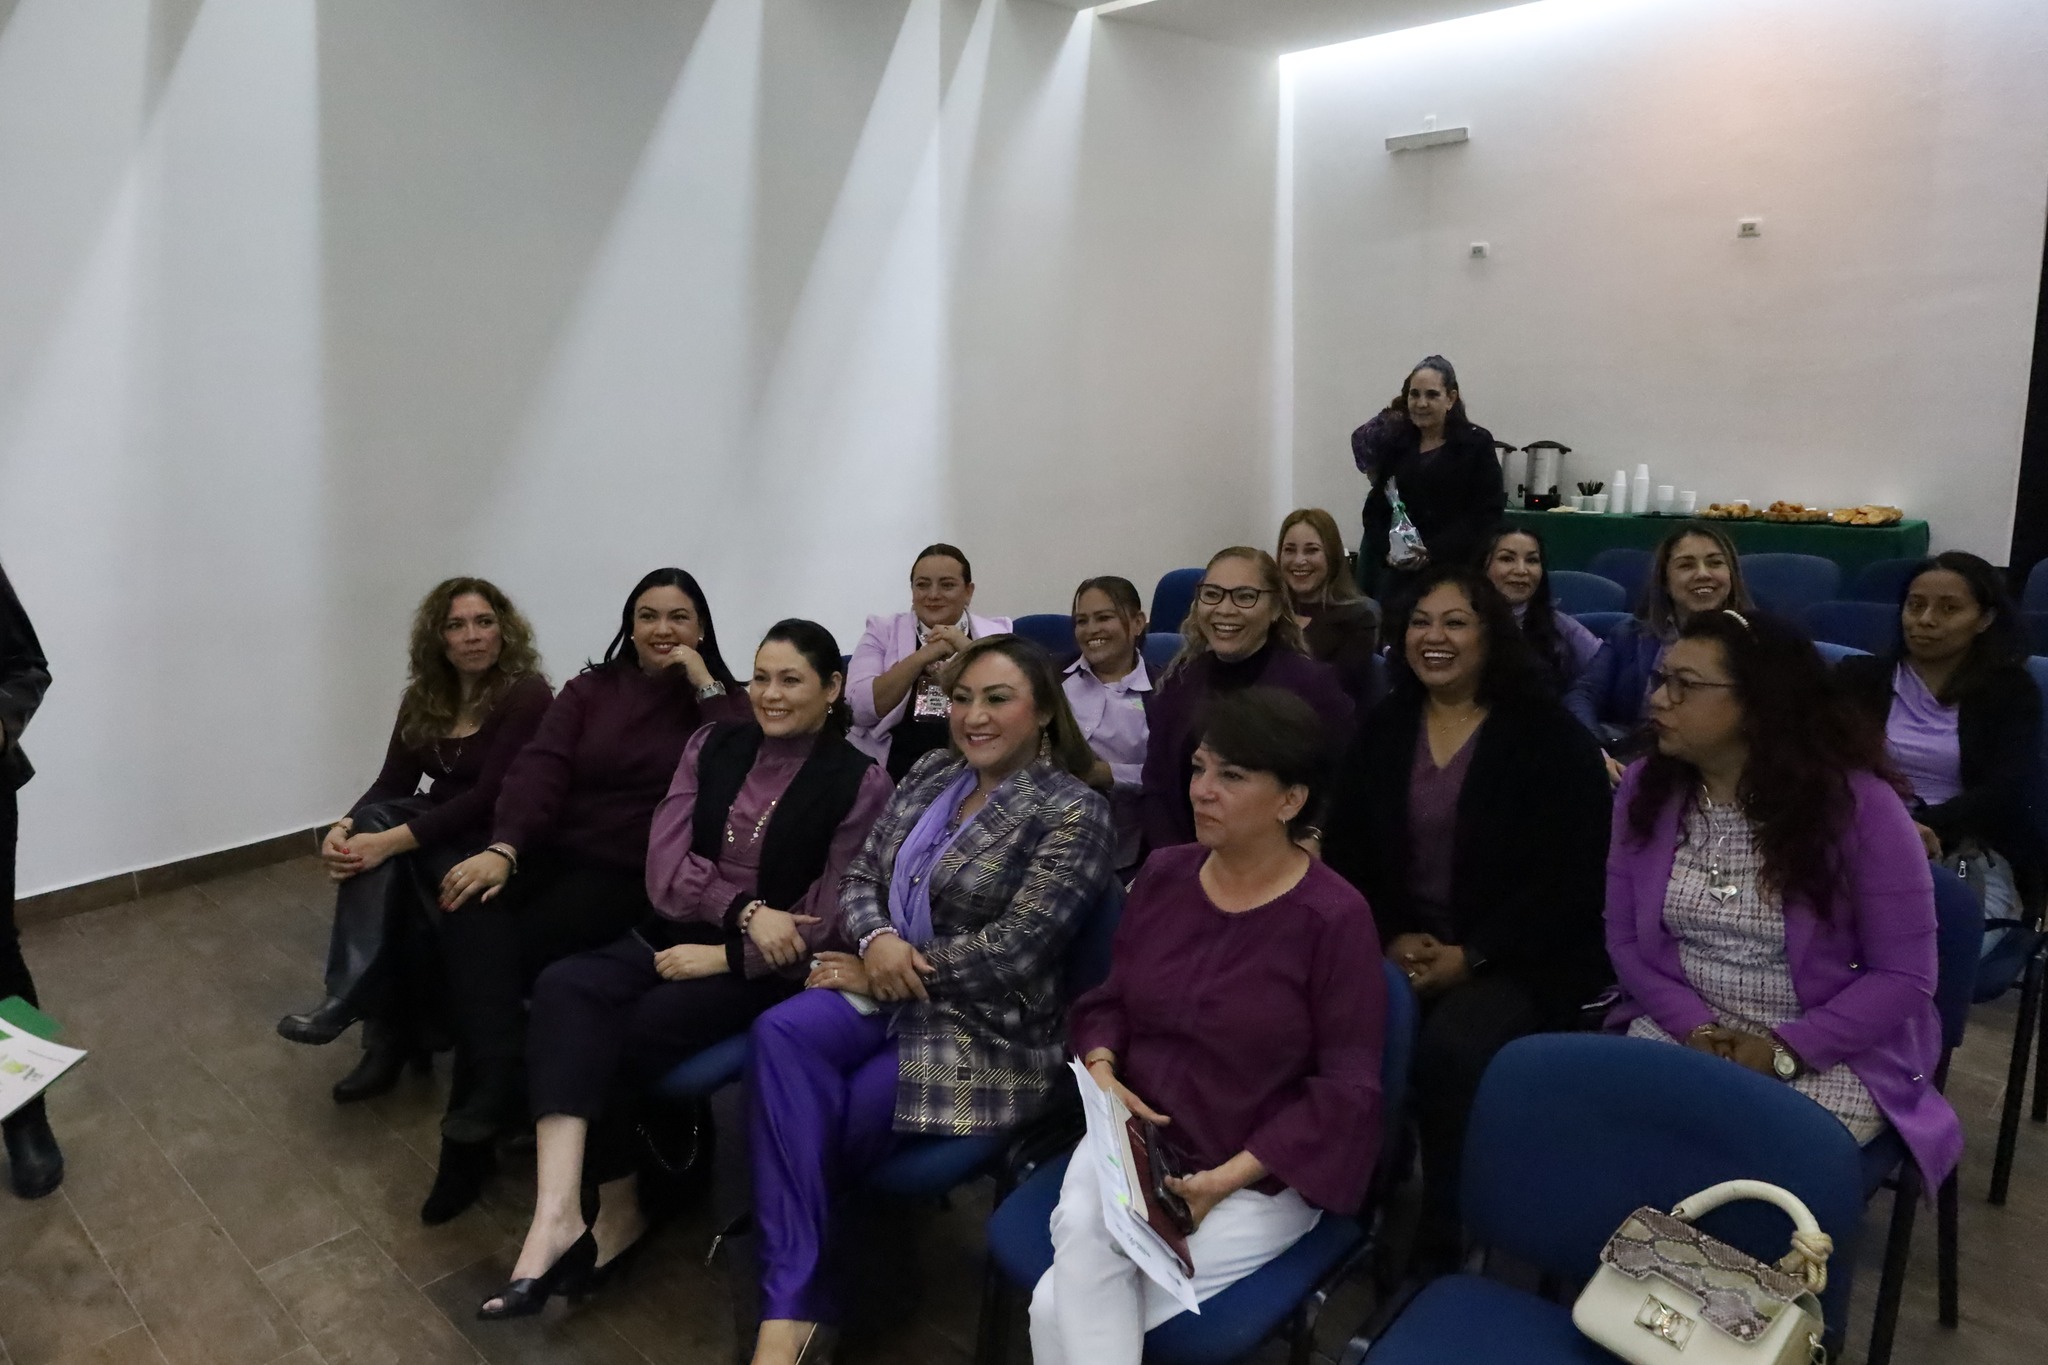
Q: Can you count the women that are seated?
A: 14